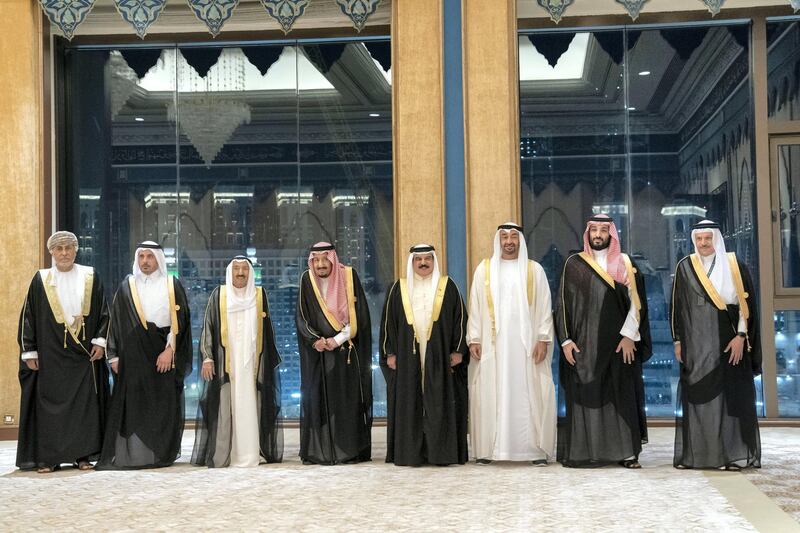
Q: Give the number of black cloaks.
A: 7